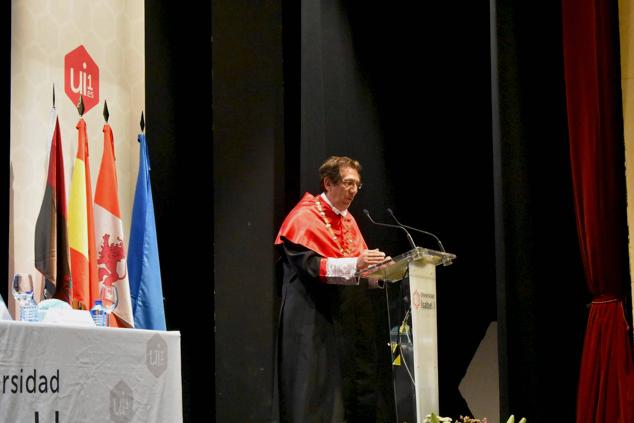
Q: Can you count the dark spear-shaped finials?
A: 4